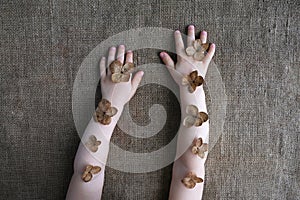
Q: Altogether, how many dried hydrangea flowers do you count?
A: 9